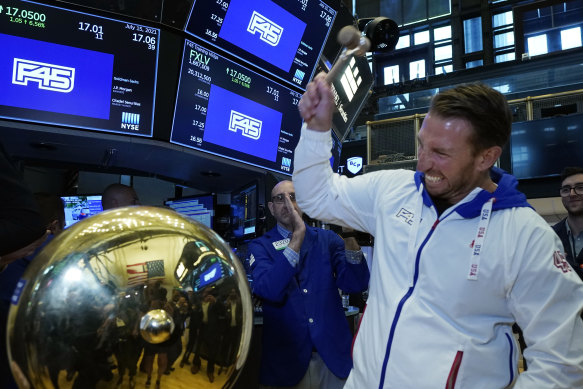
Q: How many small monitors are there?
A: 3